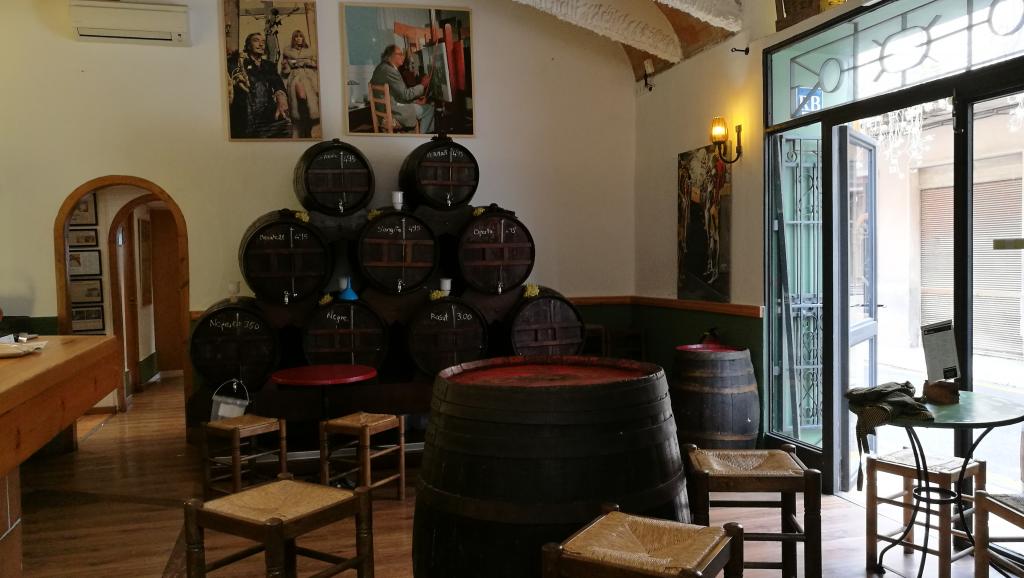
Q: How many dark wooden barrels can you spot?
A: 11